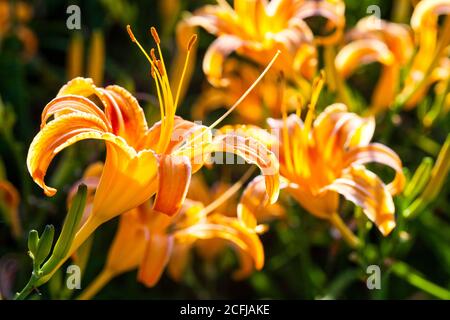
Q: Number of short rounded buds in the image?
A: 2